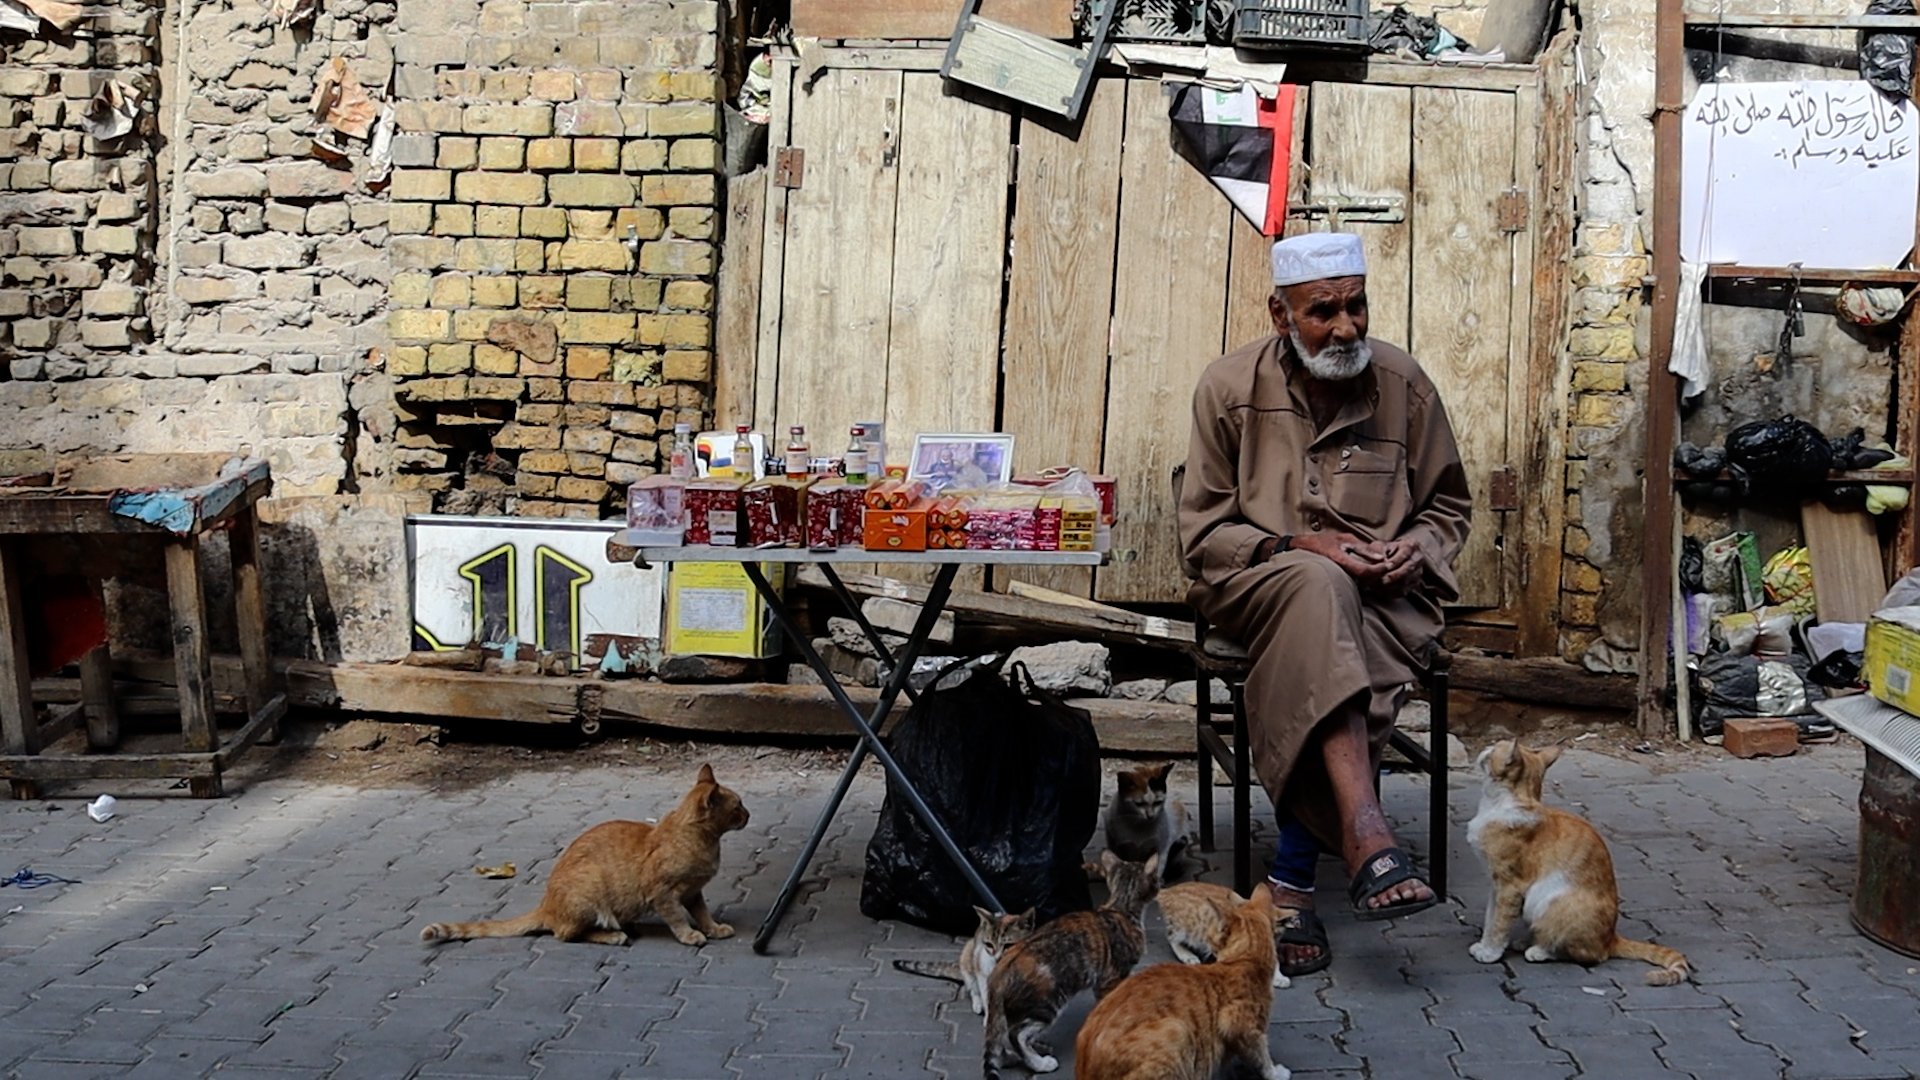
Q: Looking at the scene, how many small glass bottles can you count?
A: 4